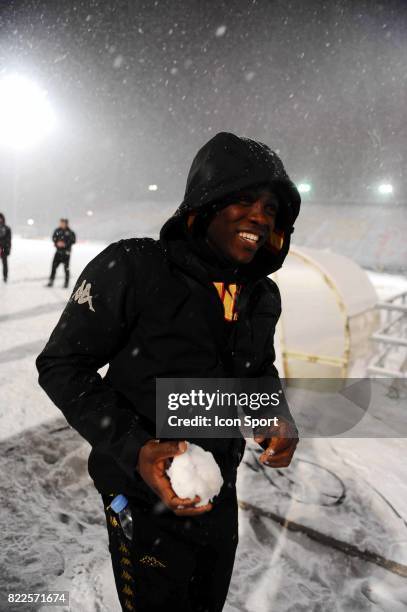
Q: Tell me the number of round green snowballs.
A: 0